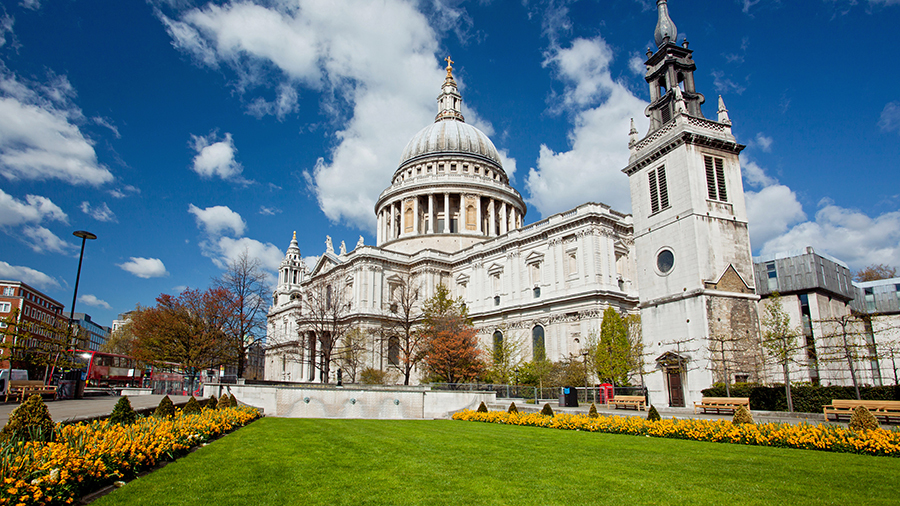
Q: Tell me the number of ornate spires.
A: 3